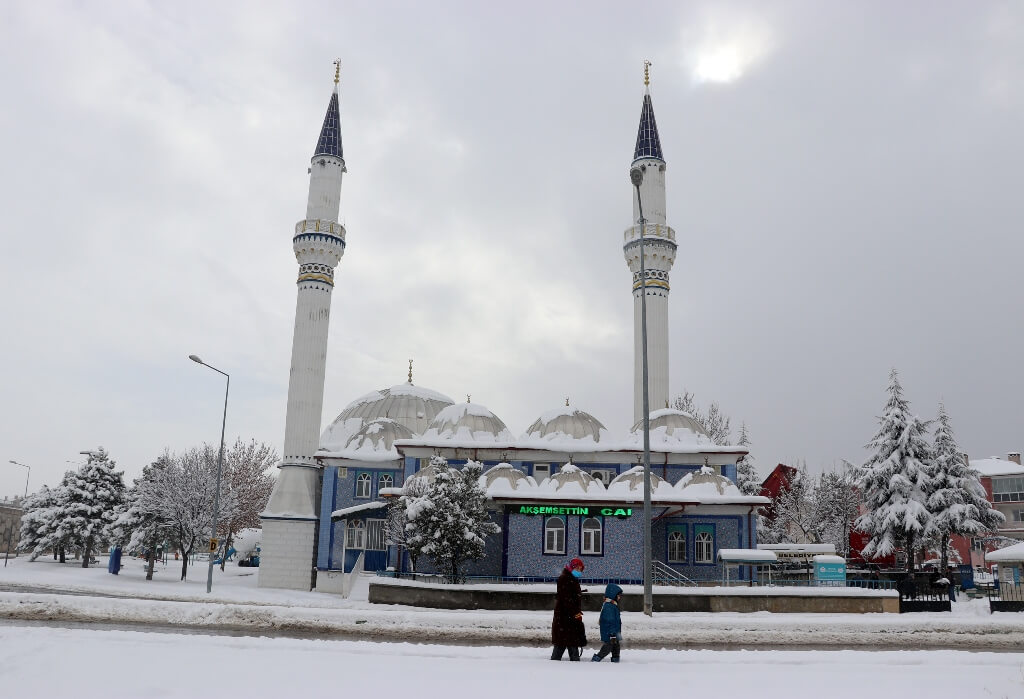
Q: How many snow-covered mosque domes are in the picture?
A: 10